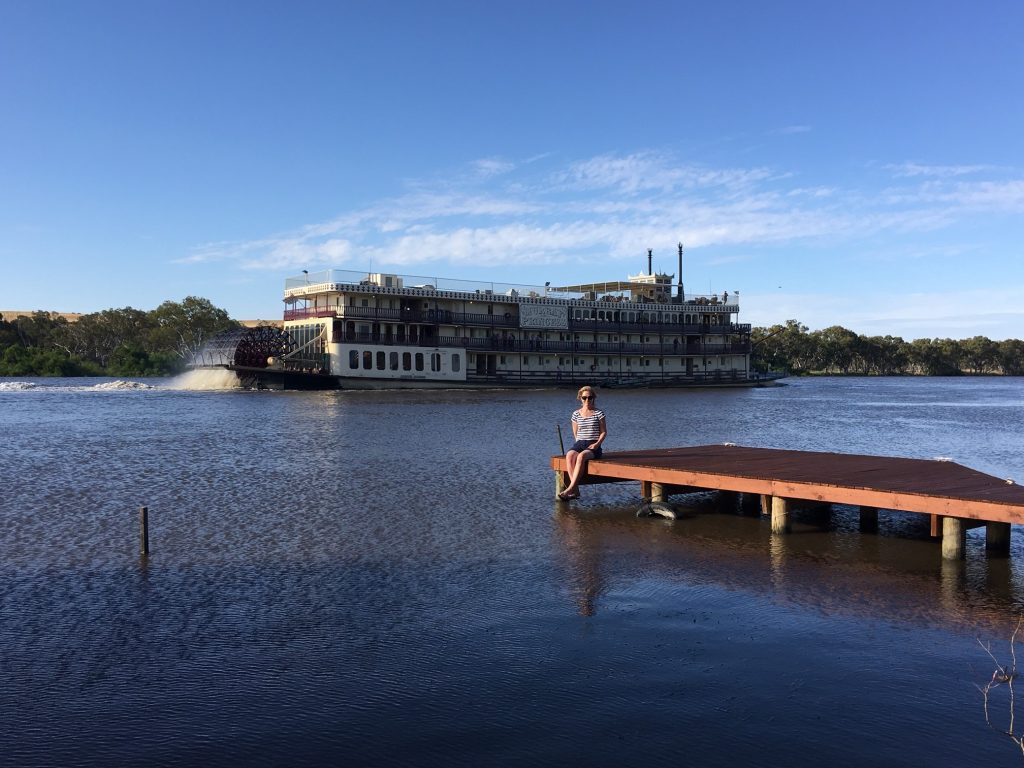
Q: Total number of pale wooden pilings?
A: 4